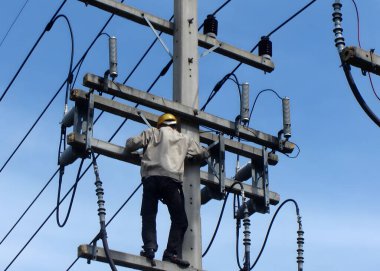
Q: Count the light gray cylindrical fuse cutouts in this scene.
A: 3